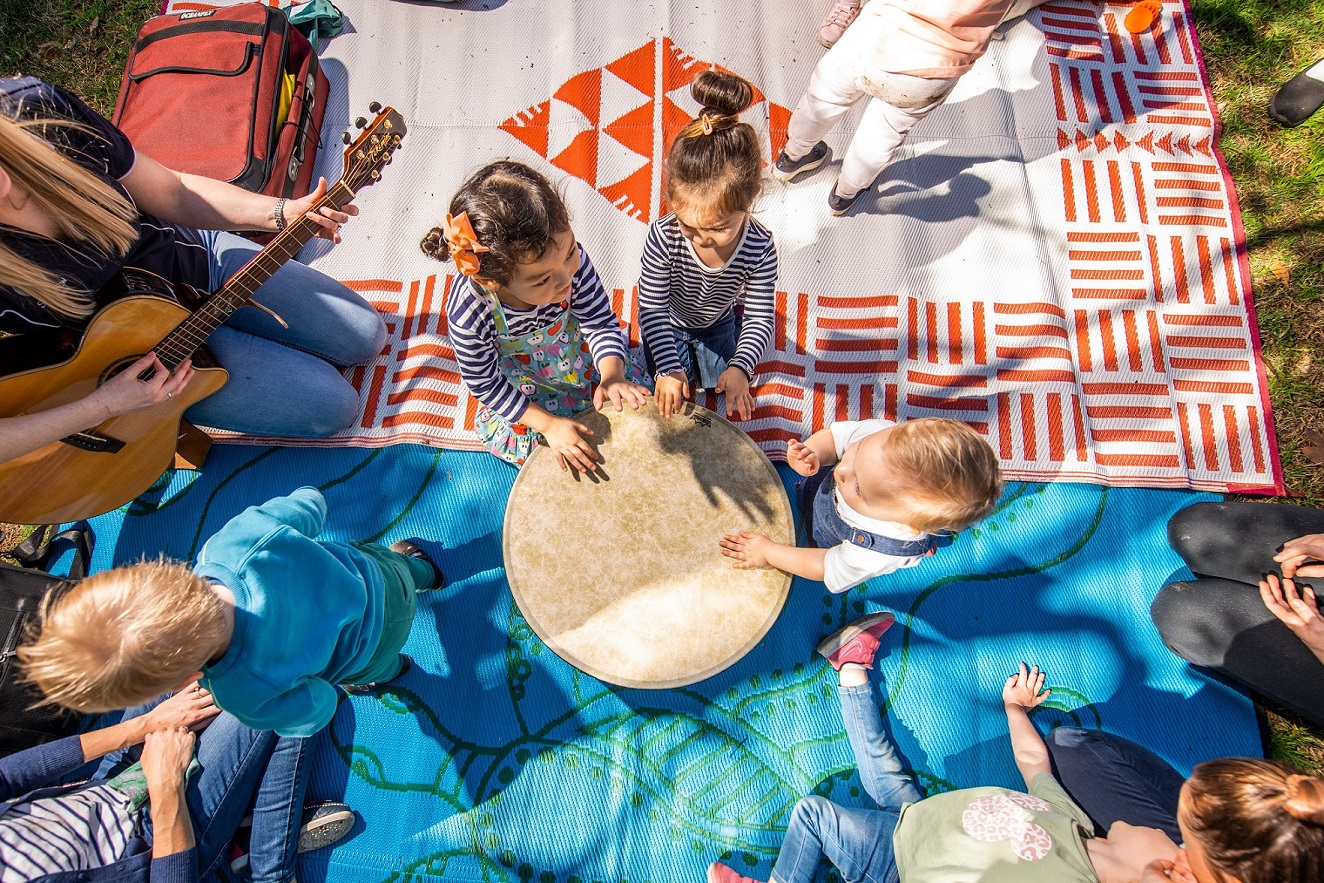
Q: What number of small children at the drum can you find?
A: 3